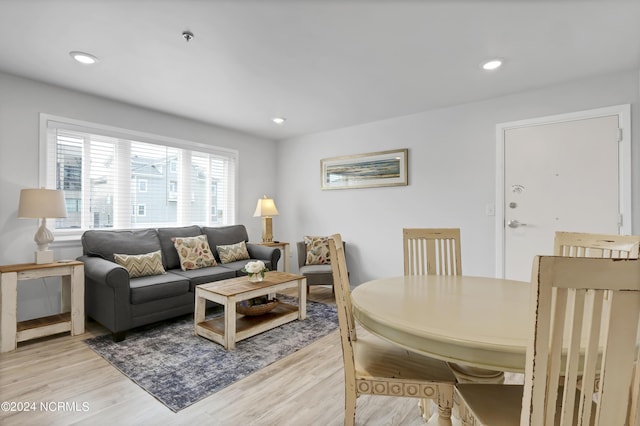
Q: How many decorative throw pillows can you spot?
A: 4